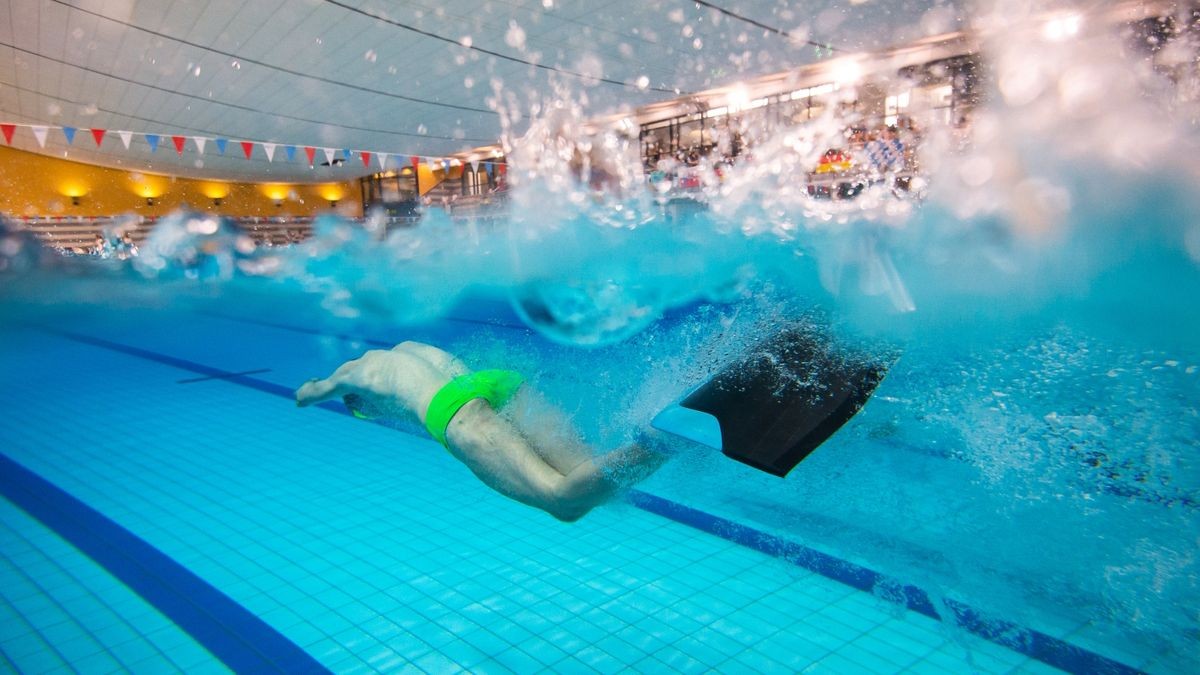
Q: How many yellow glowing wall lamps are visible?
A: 5